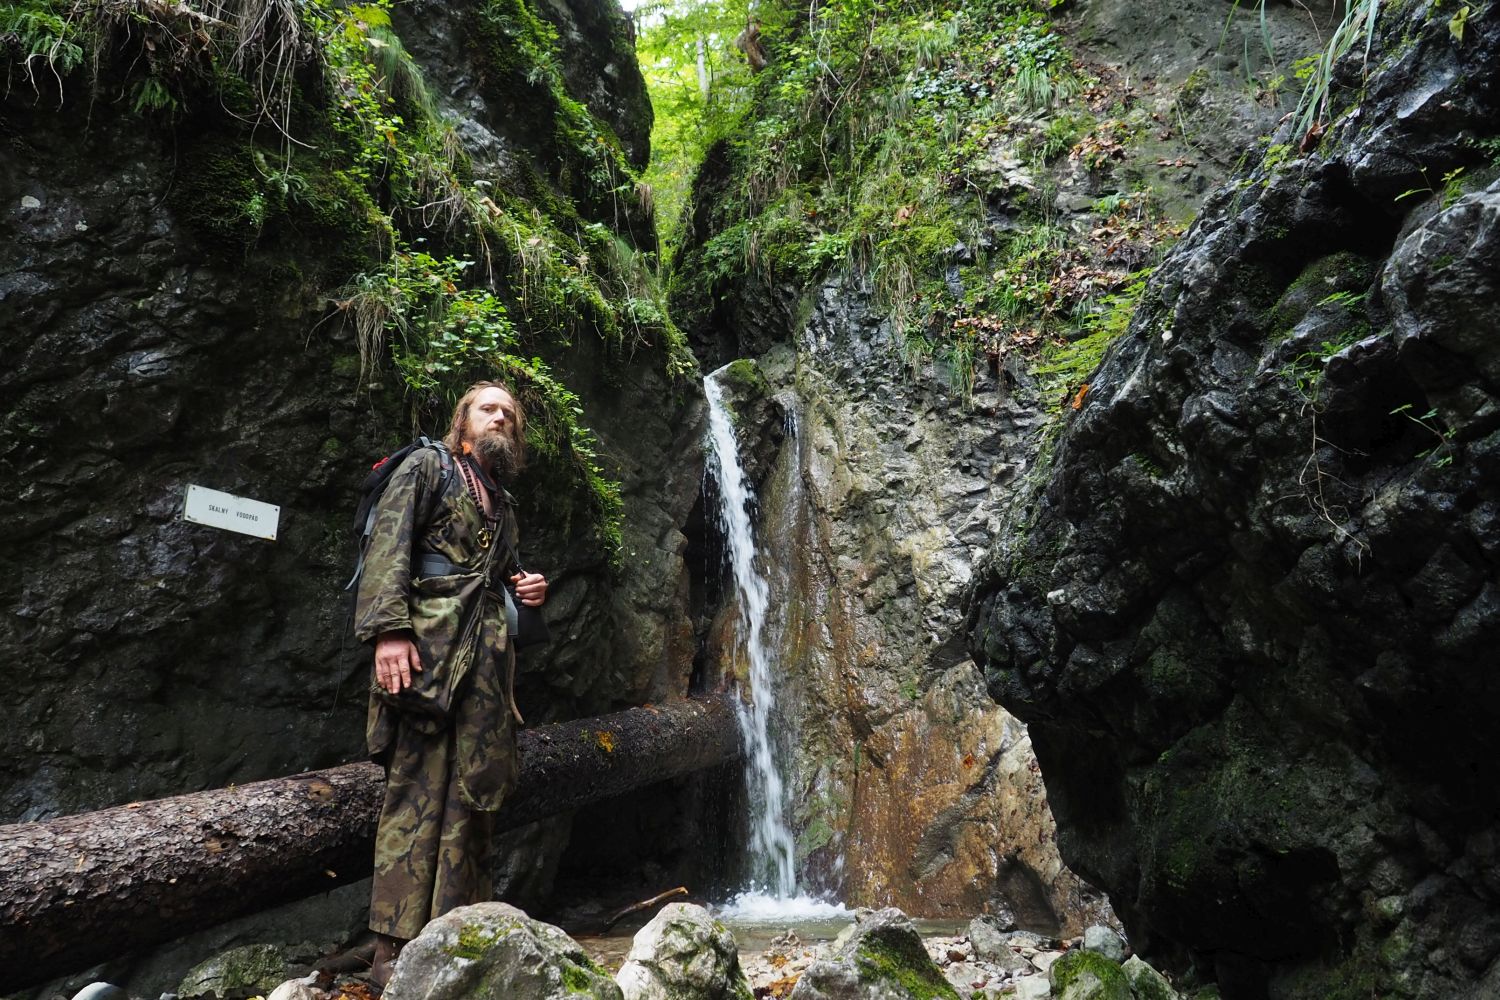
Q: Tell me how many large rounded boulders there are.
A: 3